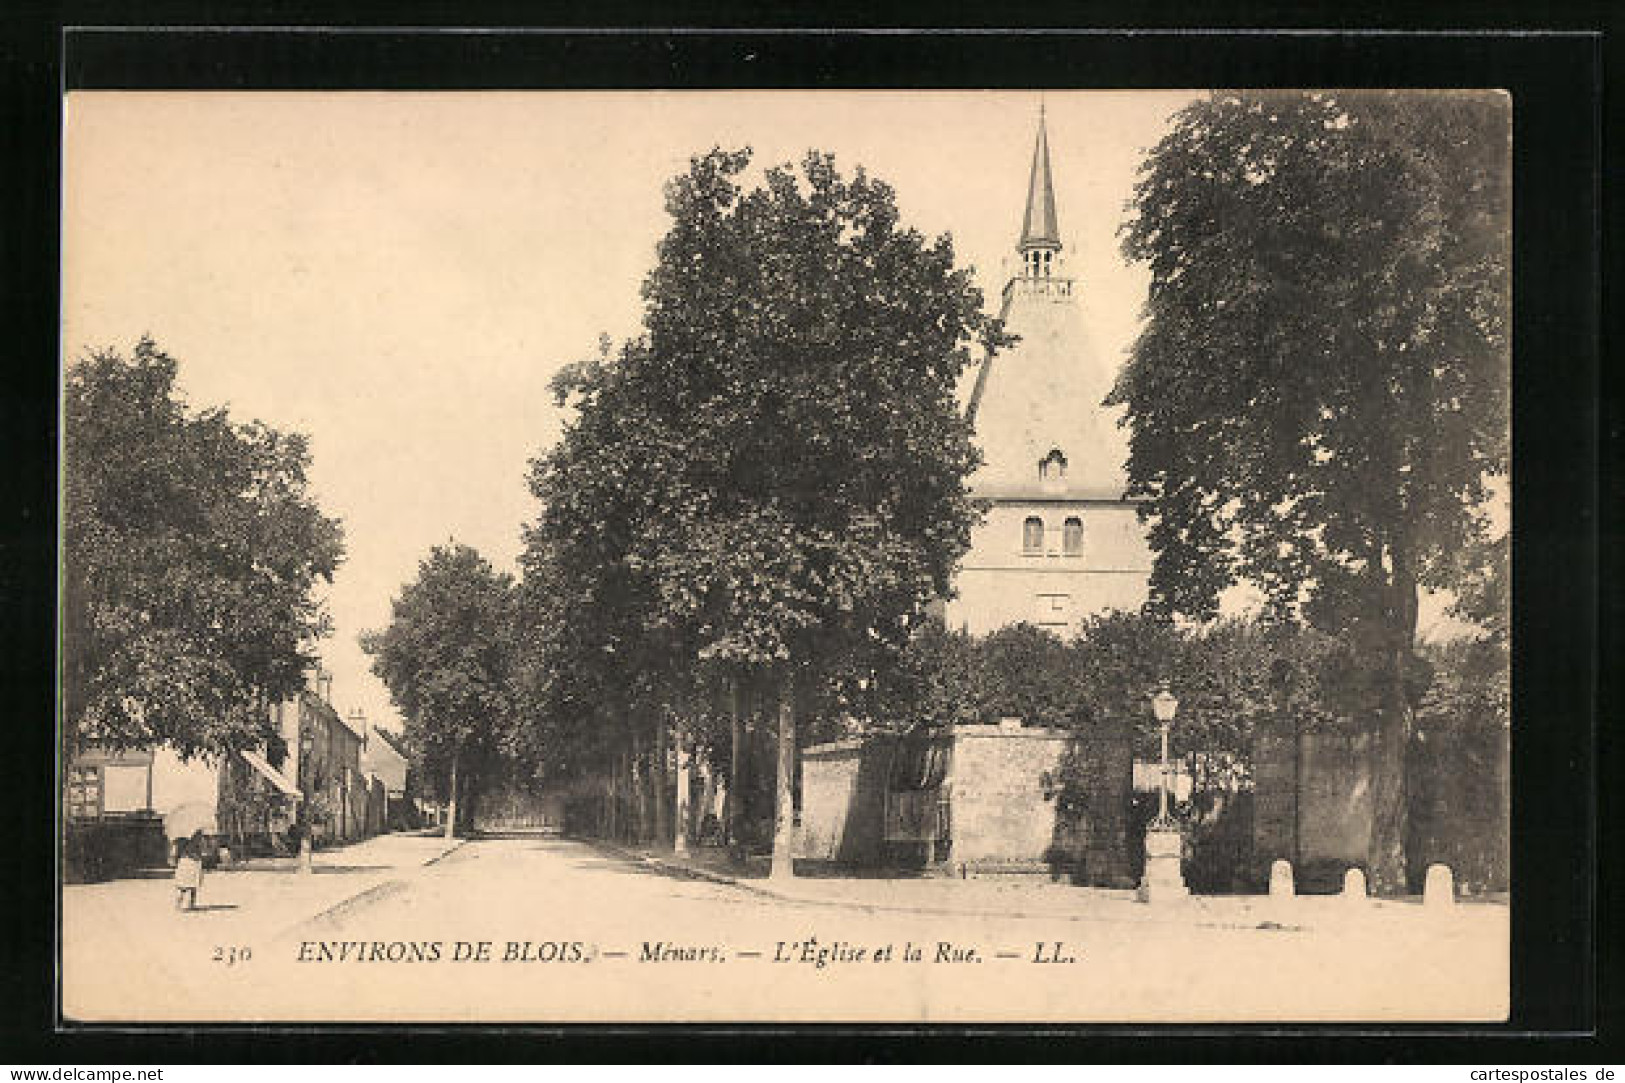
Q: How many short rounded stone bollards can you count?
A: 3